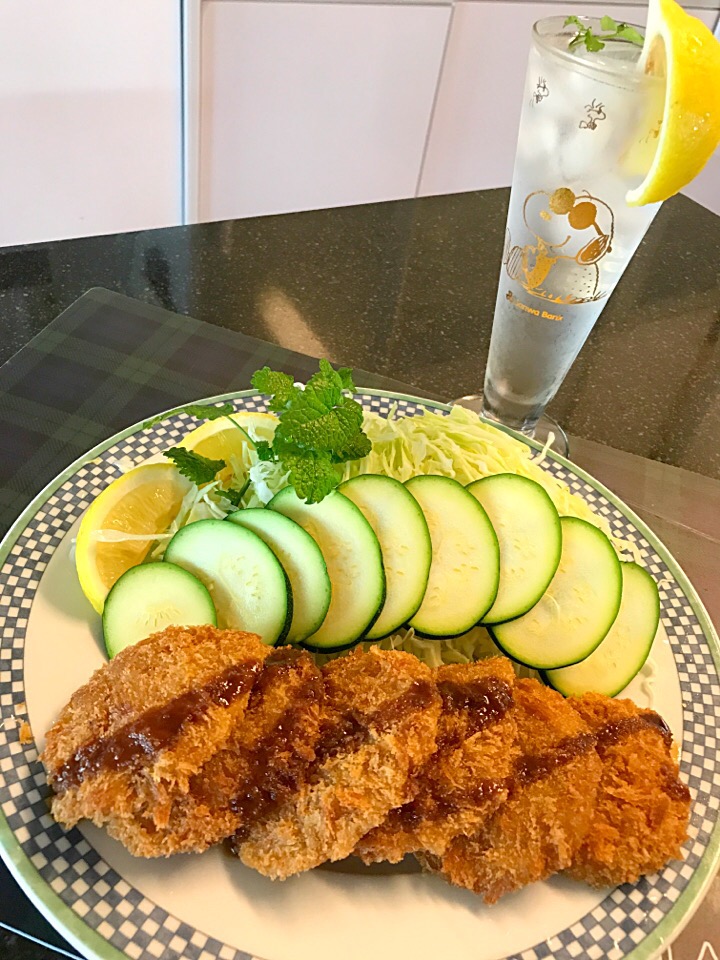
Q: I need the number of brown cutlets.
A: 6